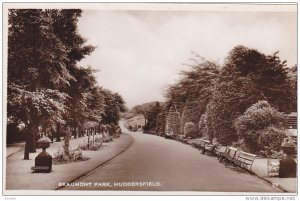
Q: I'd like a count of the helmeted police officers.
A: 0